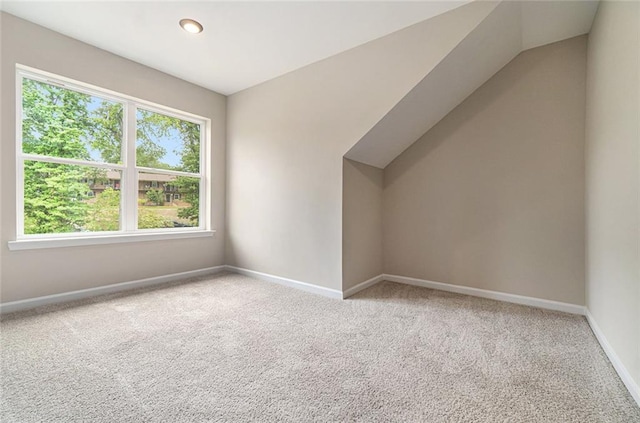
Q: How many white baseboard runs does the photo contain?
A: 5